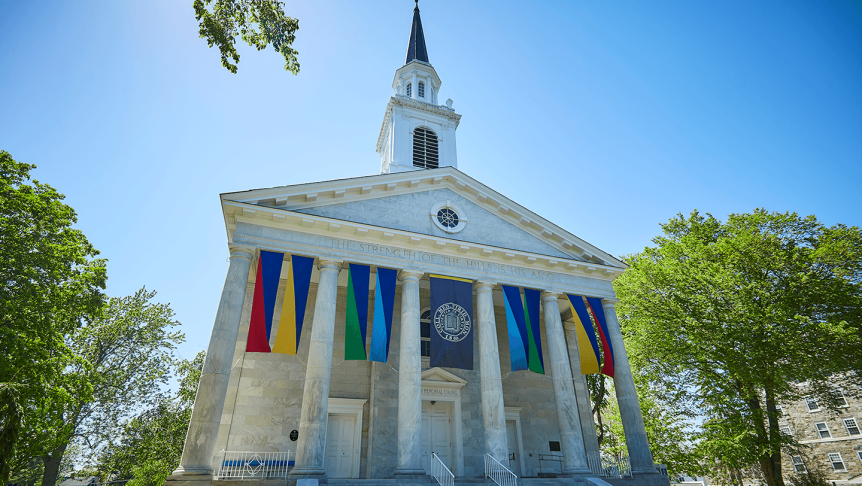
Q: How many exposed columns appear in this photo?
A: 6